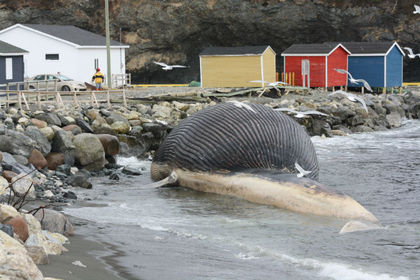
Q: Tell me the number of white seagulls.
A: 9